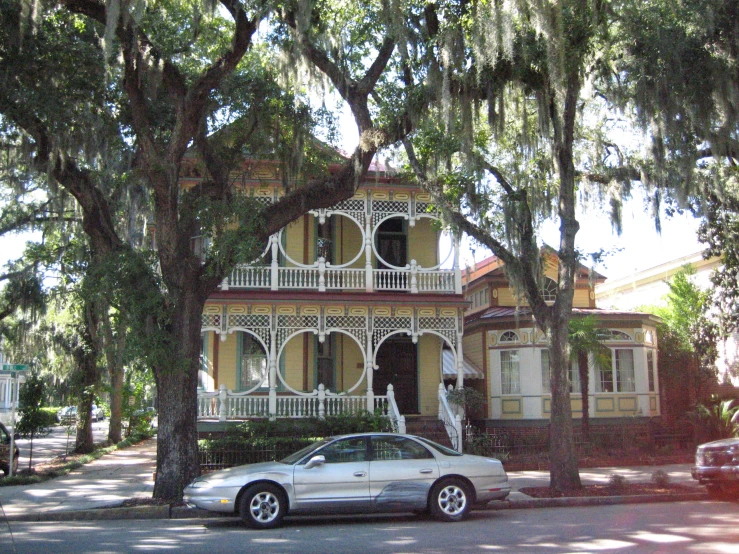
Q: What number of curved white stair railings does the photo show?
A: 2